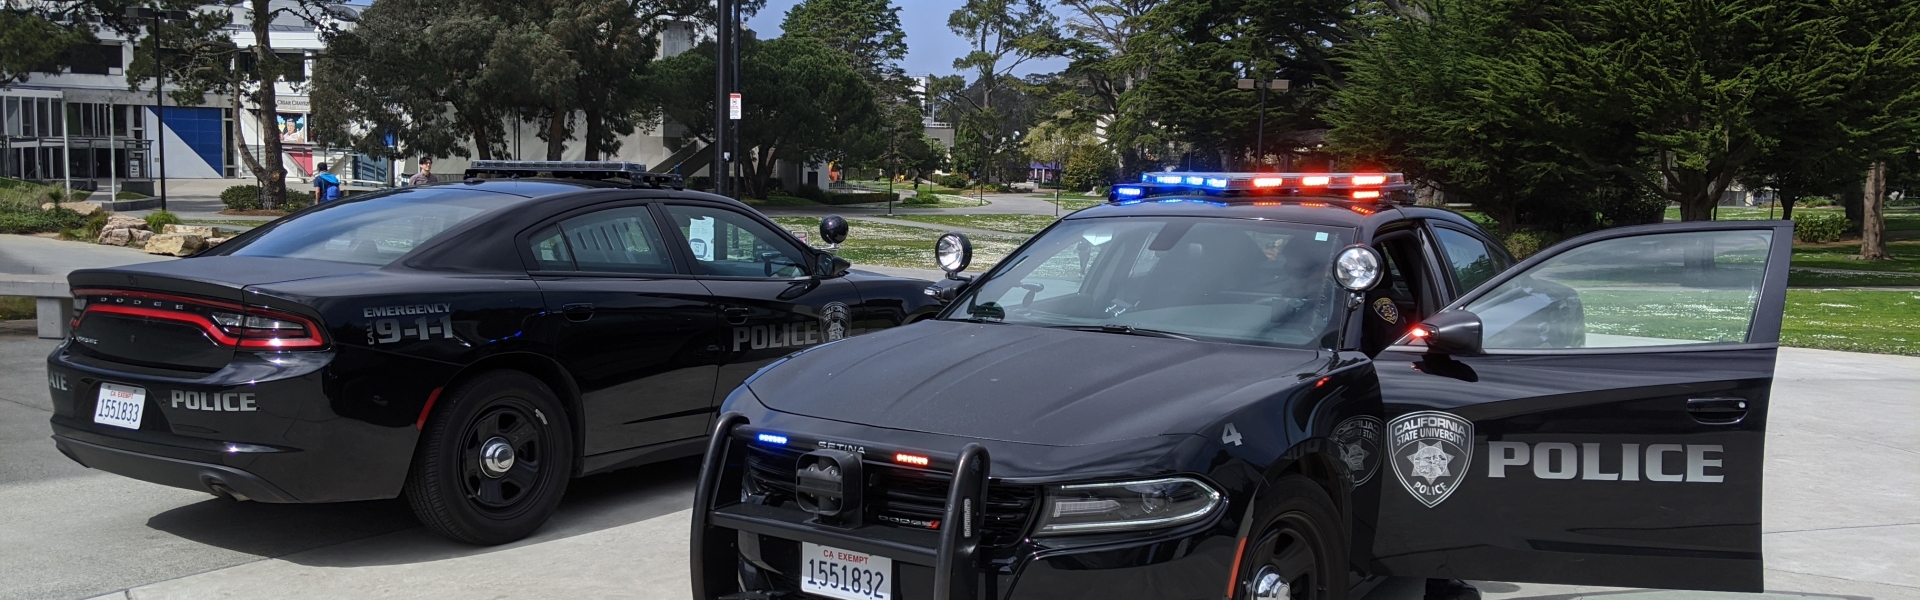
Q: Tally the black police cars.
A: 2